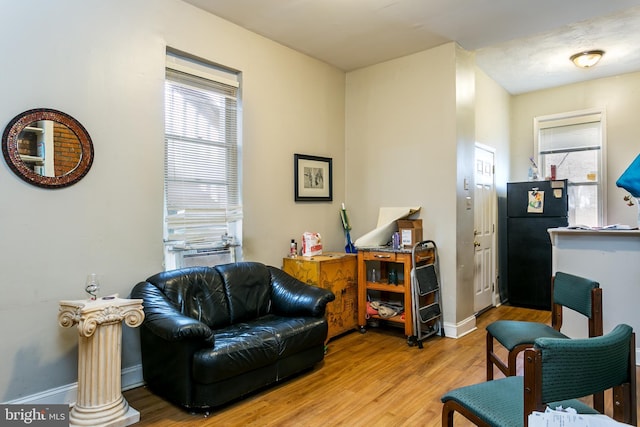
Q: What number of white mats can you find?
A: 1